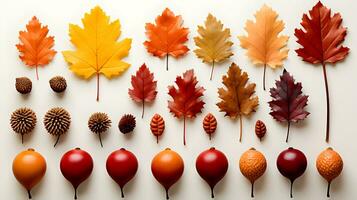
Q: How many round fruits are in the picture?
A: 8